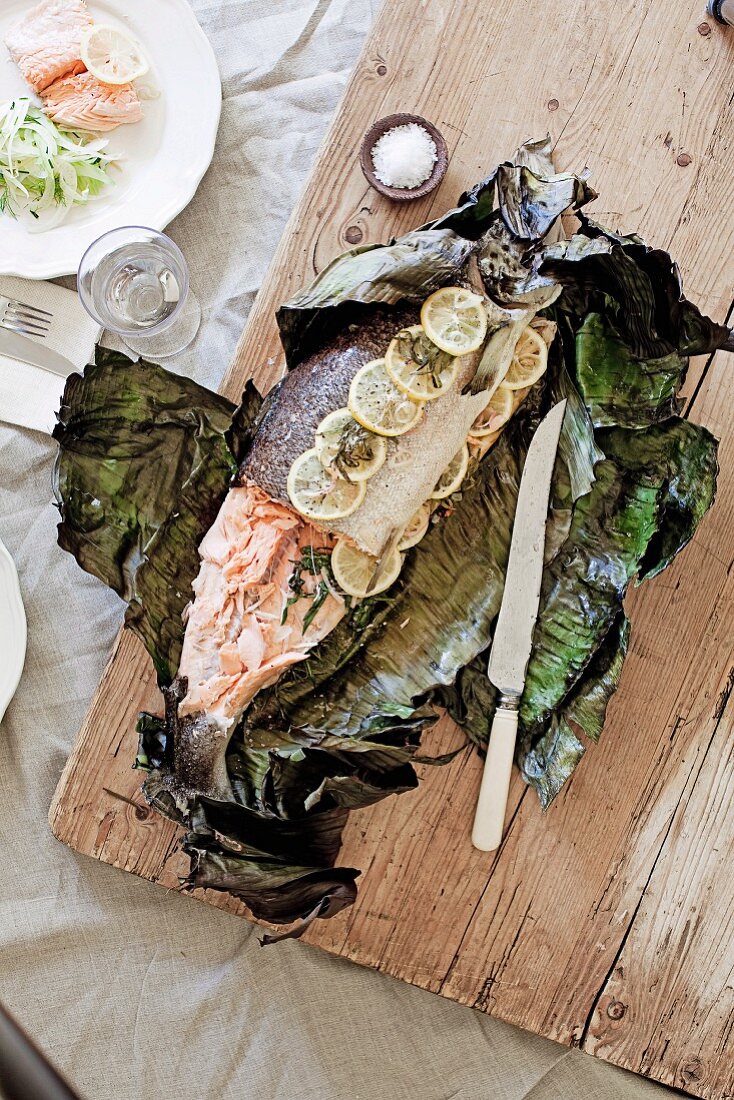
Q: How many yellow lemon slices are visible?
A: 11